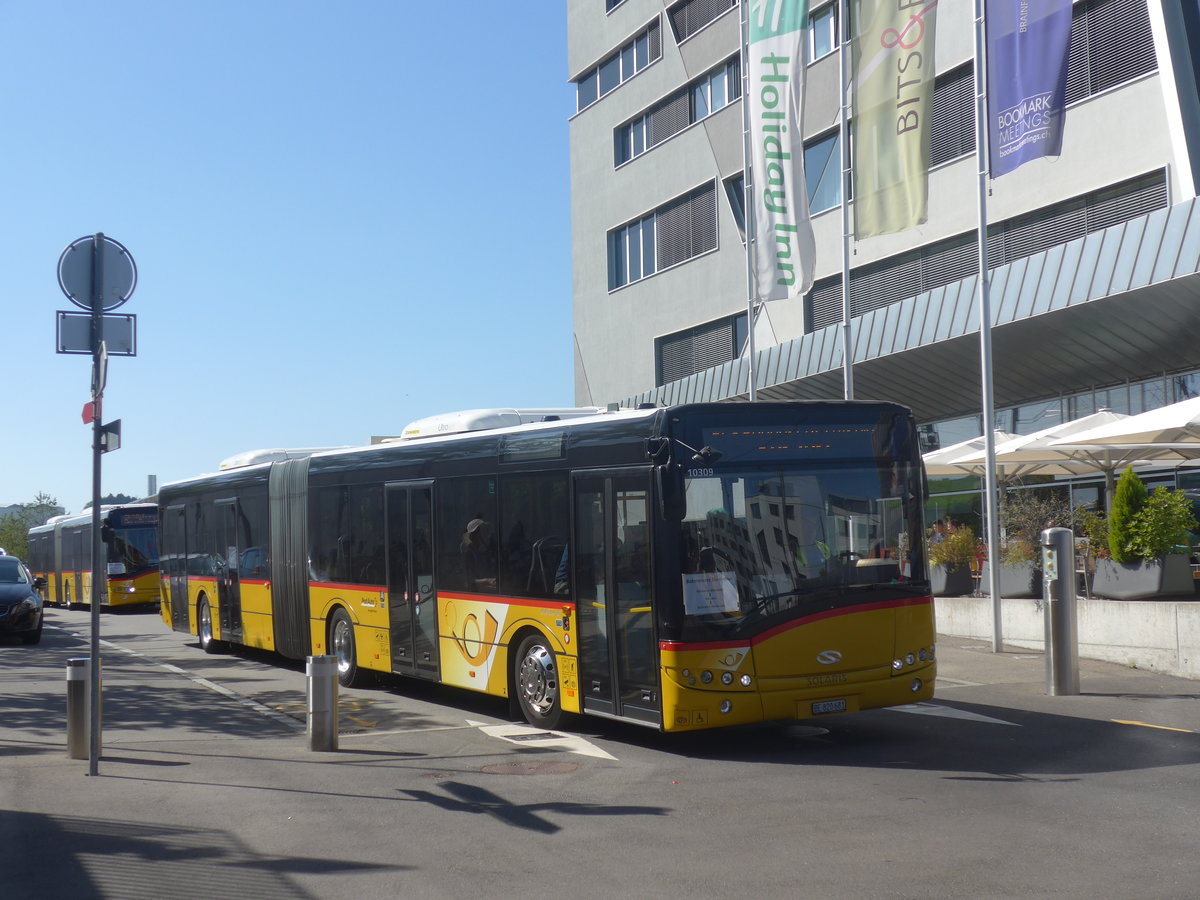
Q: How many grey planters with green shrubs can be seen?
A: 3